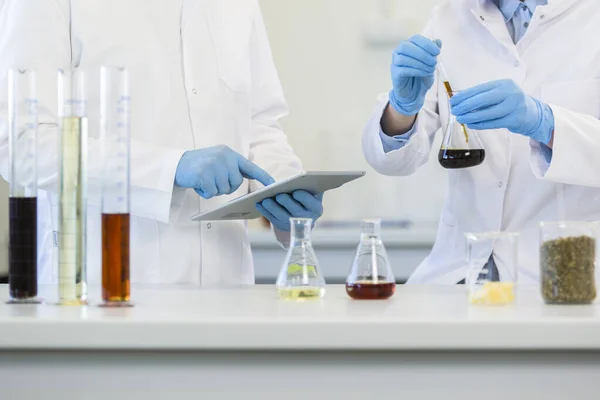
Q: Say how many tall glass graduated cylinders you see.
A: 3